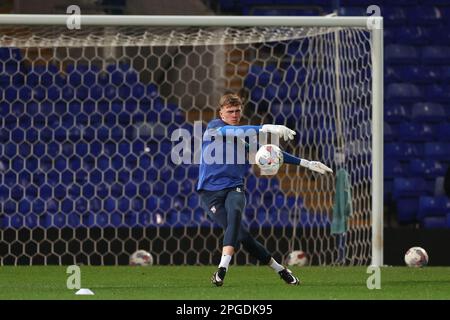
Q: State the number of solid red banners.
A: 0